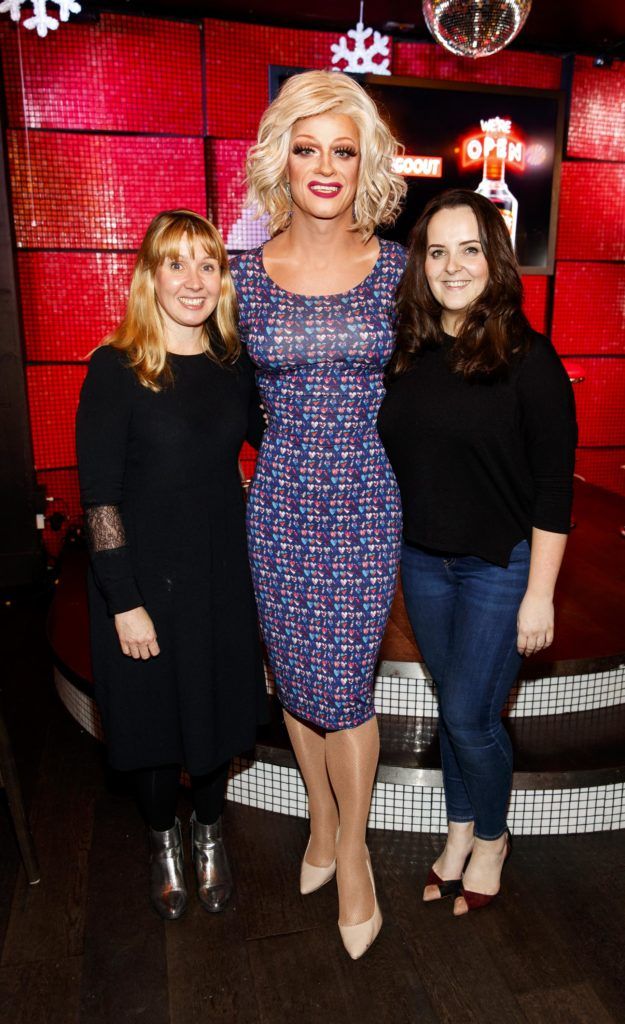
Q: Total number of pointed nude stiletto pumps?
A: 2